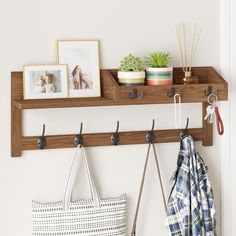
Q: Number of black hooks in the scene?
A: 8